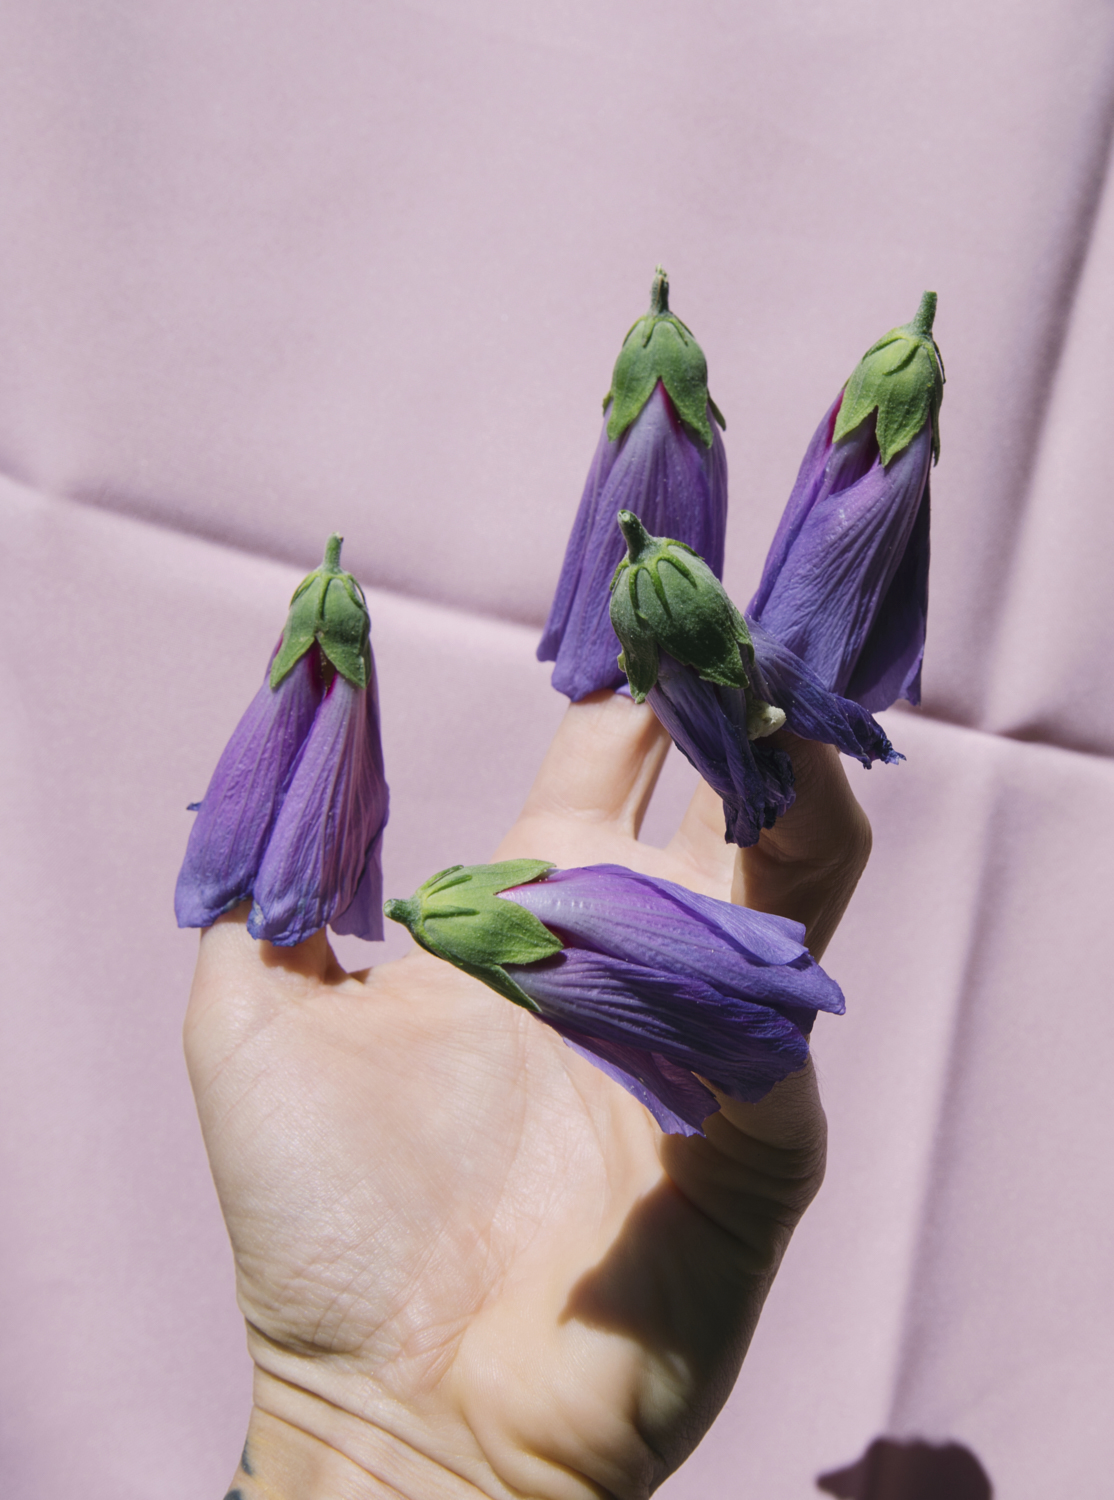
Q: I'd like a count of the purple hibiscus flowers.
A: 5